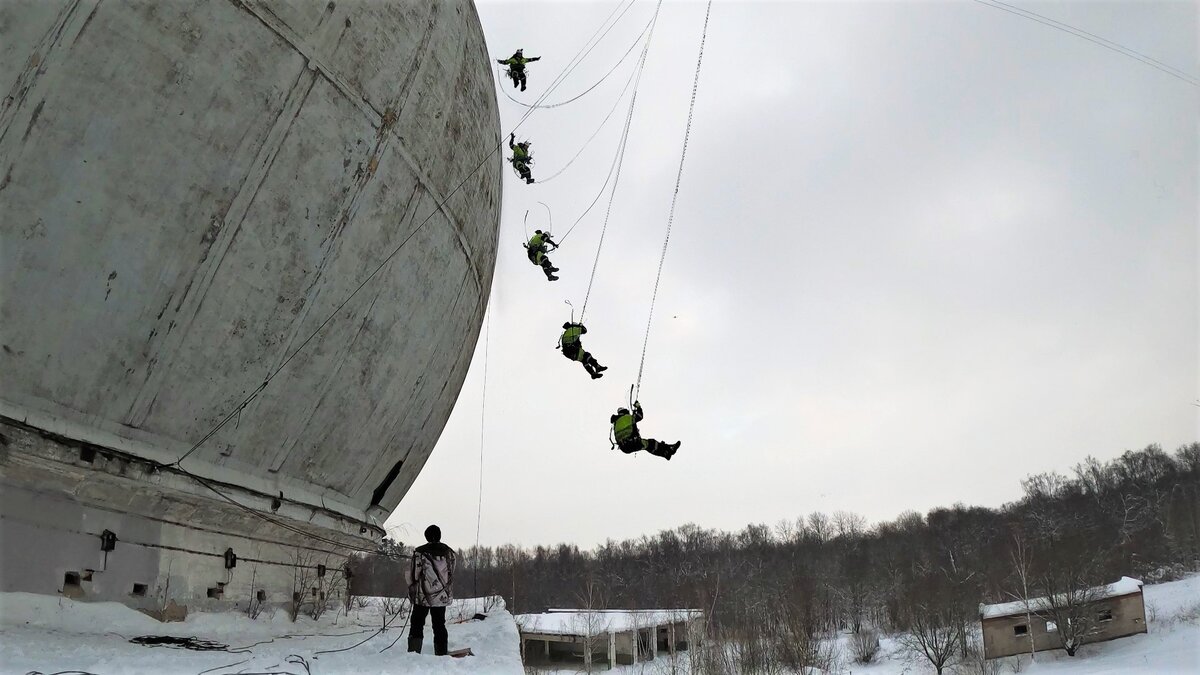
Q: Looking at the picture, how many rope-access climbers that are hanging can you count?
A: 5